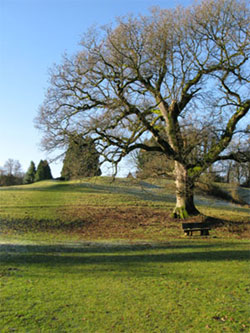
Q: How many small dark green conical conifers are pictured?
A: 2